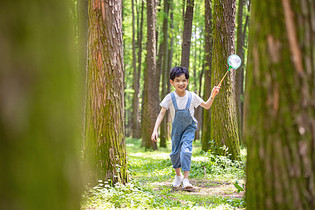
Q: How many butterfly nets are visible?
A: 1